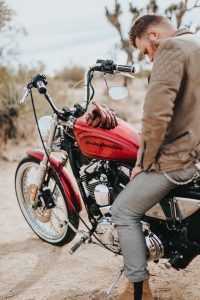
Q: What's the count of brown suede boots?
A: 1